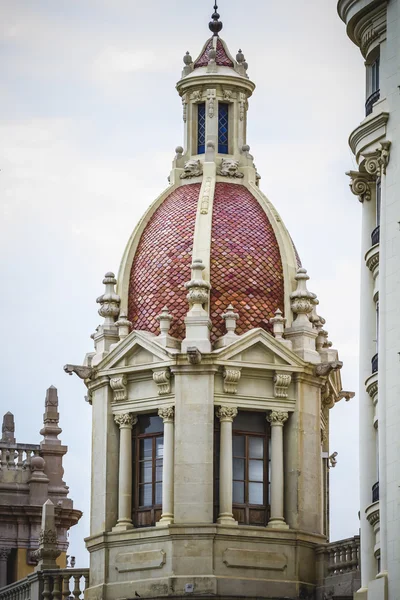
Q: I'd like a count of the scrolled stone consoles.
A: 4